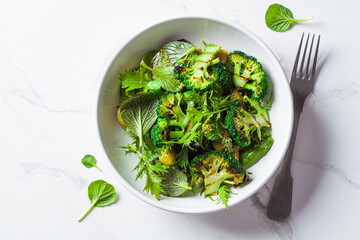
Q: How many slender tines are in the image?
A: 4